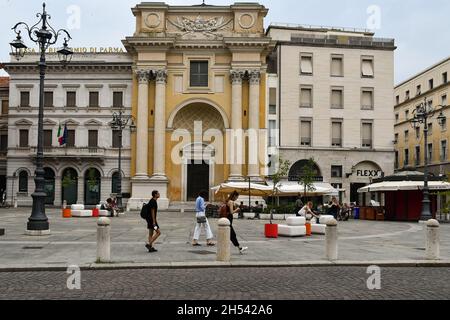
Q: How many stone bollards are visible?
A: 4